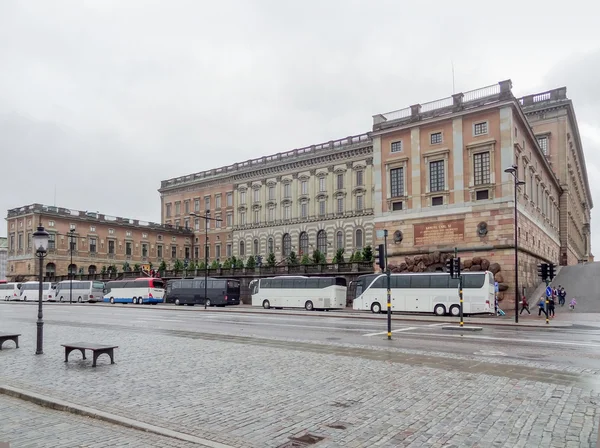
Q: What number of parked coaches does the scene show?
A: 7